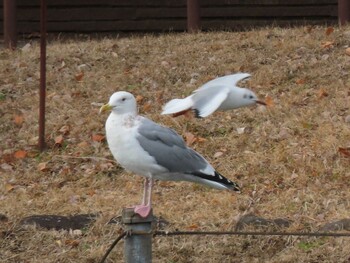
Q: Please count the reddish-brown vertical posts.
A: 4